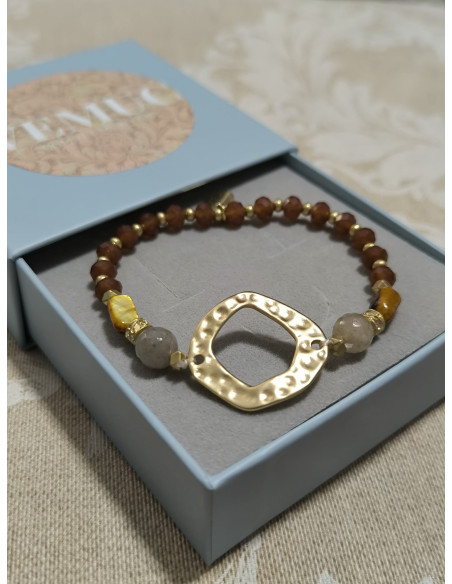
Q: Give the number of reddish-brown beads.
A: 15